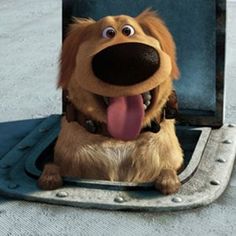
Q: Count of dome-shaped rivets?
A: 11